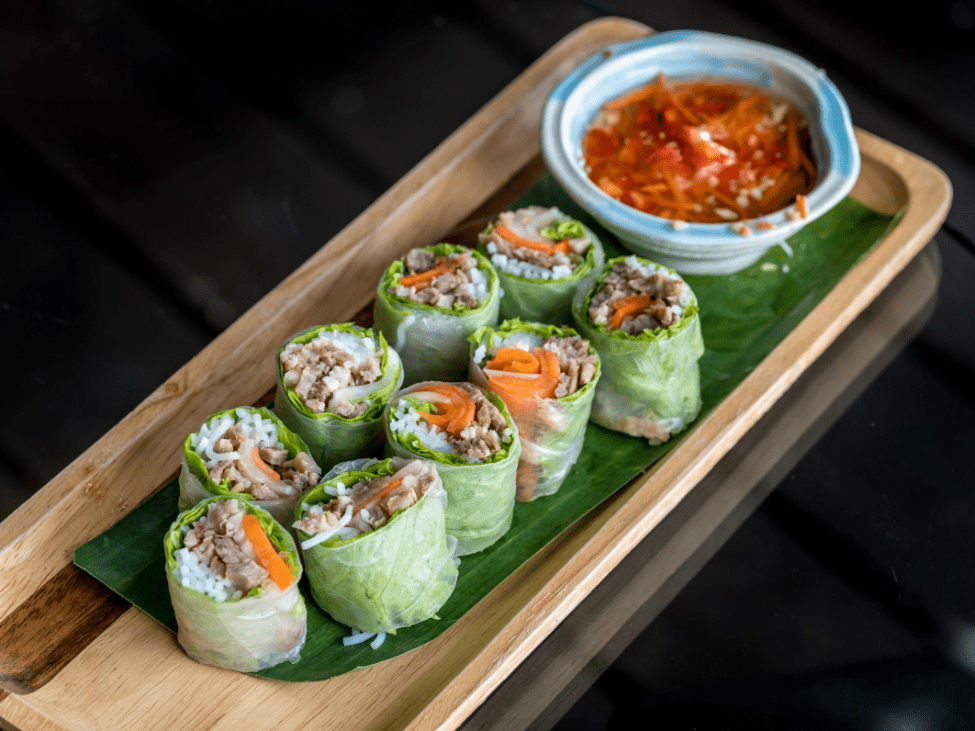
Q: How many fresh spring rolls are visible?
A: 9